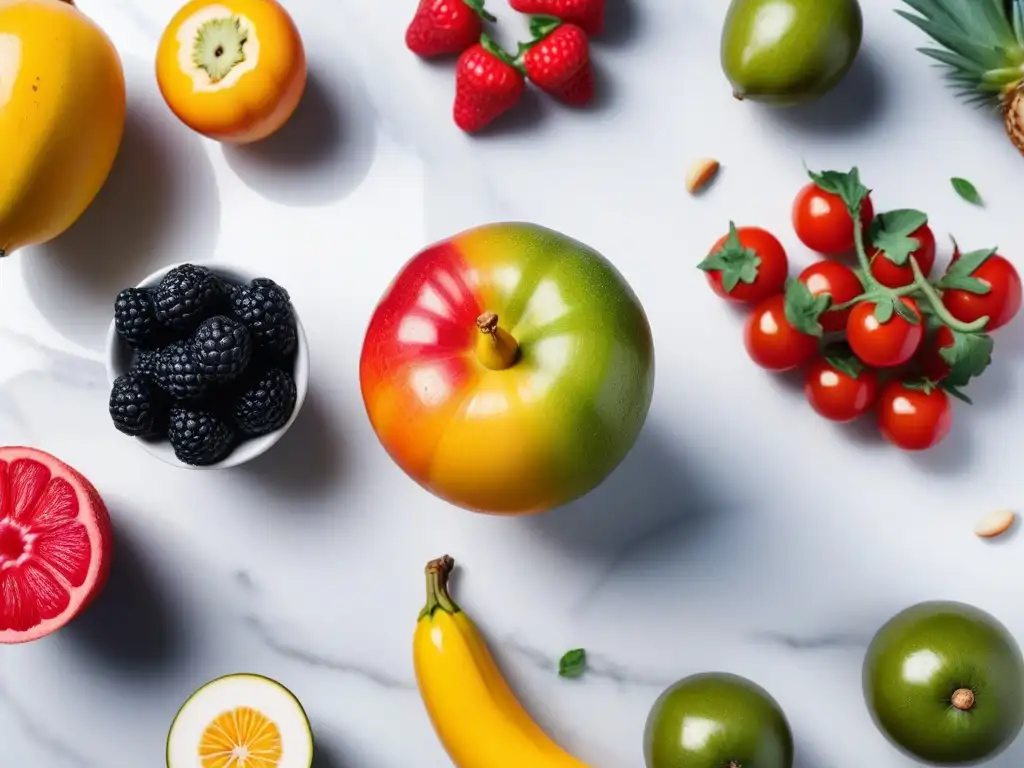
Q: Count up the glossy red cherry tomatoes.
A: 10